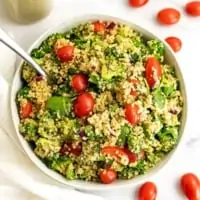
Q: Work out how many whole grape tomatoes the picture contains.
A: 6